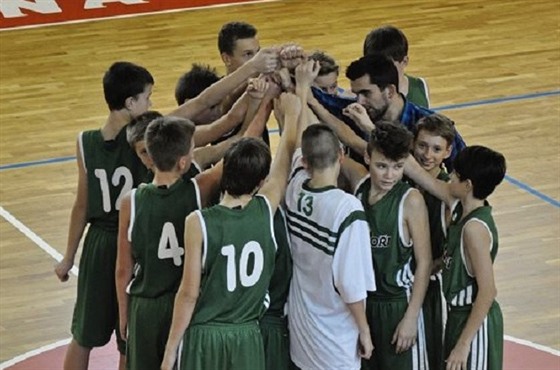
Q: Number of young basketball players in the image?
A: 12